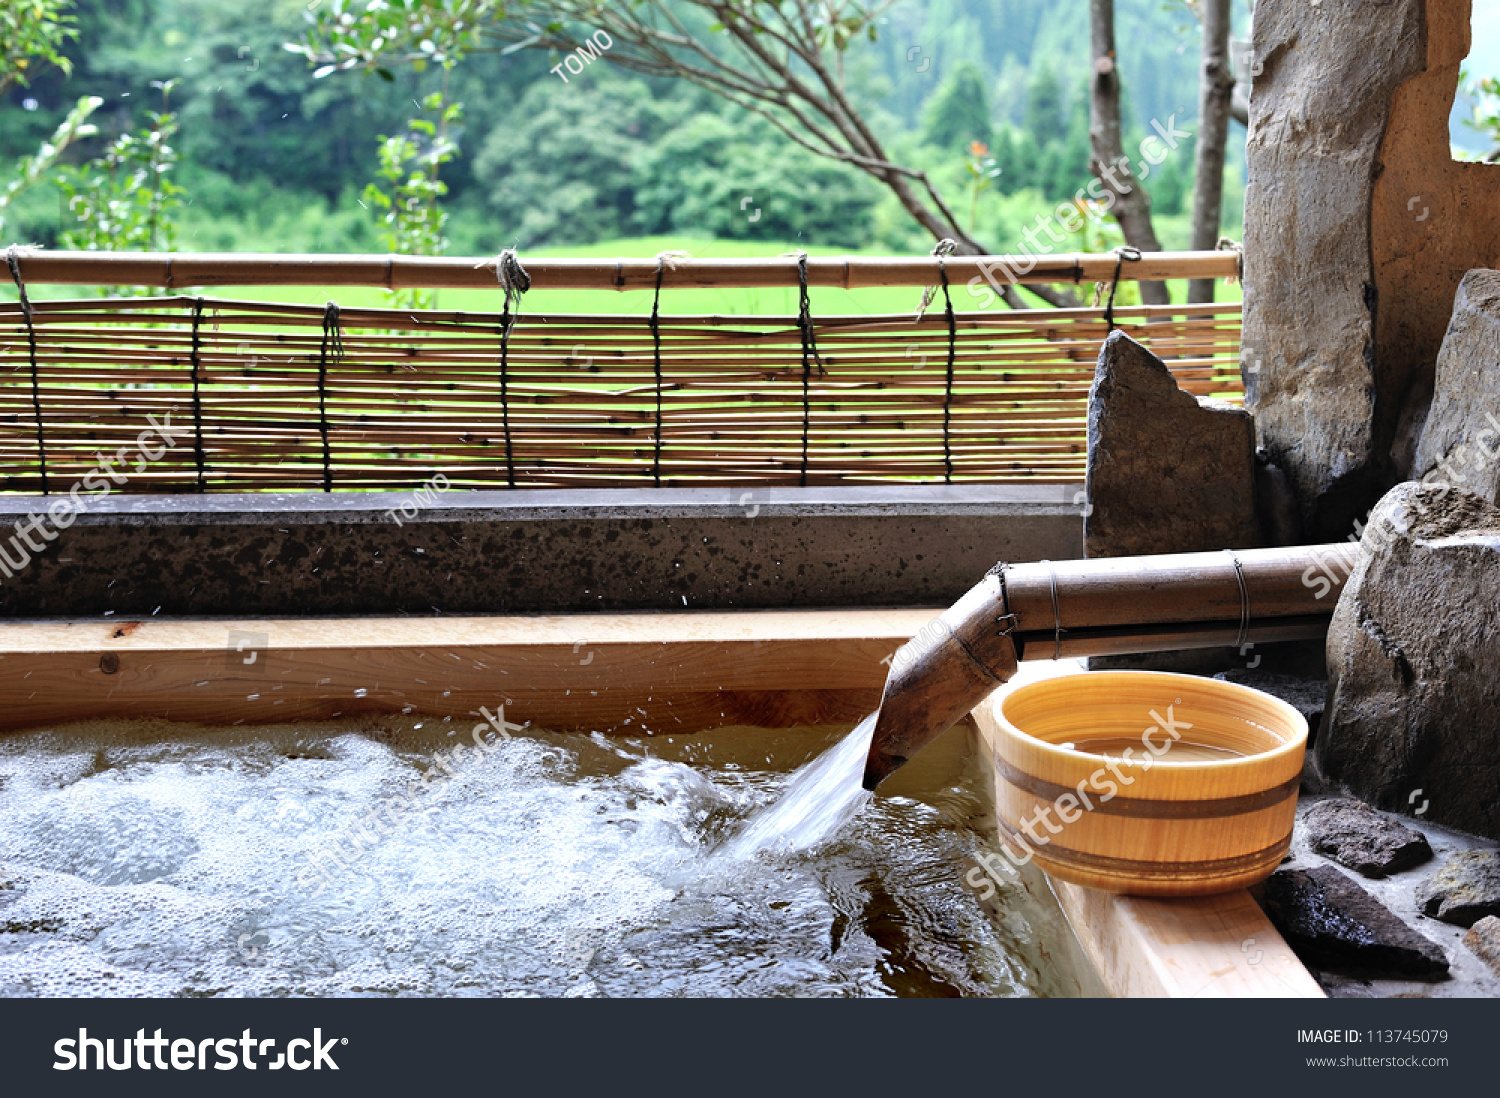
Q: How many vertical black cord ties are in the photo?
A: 8